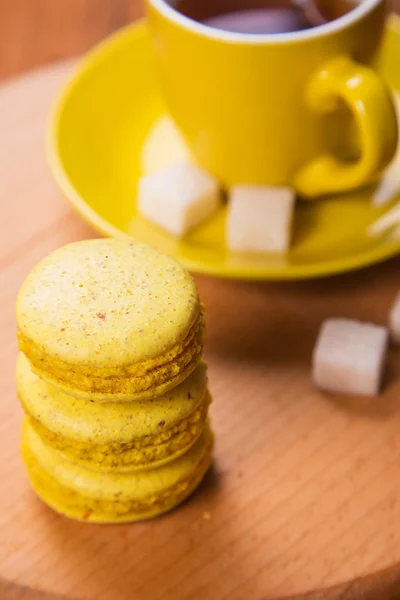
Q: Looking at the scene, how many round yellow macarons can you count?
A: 3